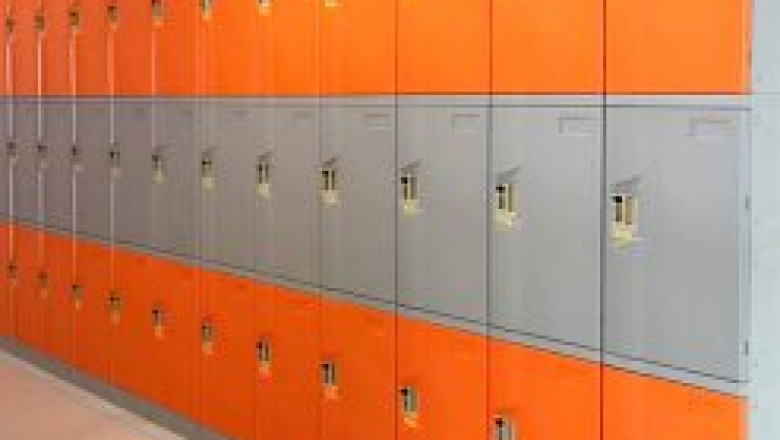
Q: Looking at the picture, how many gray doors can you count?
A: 11